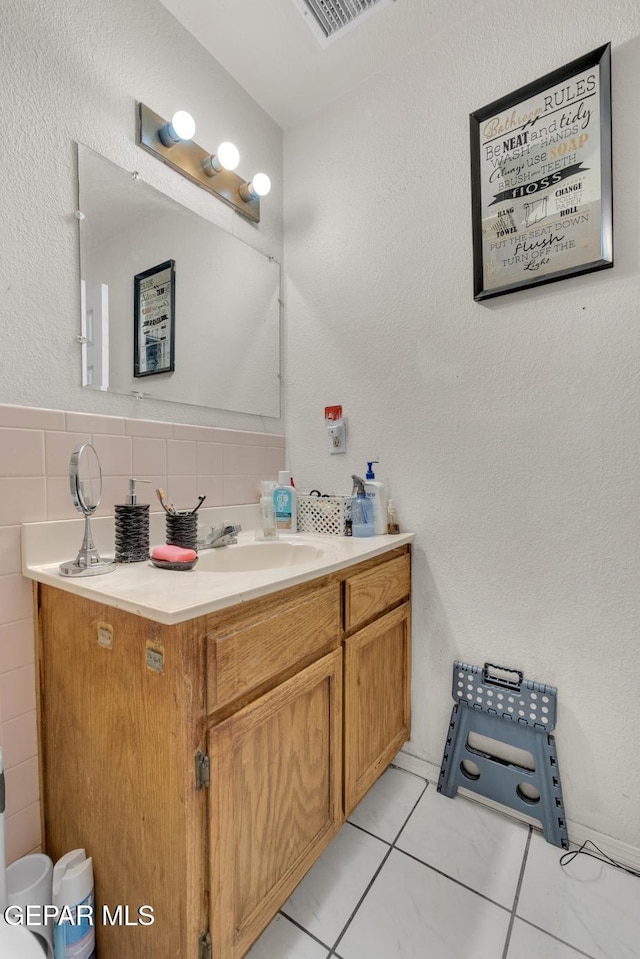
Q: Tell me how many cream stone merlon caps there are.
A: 0